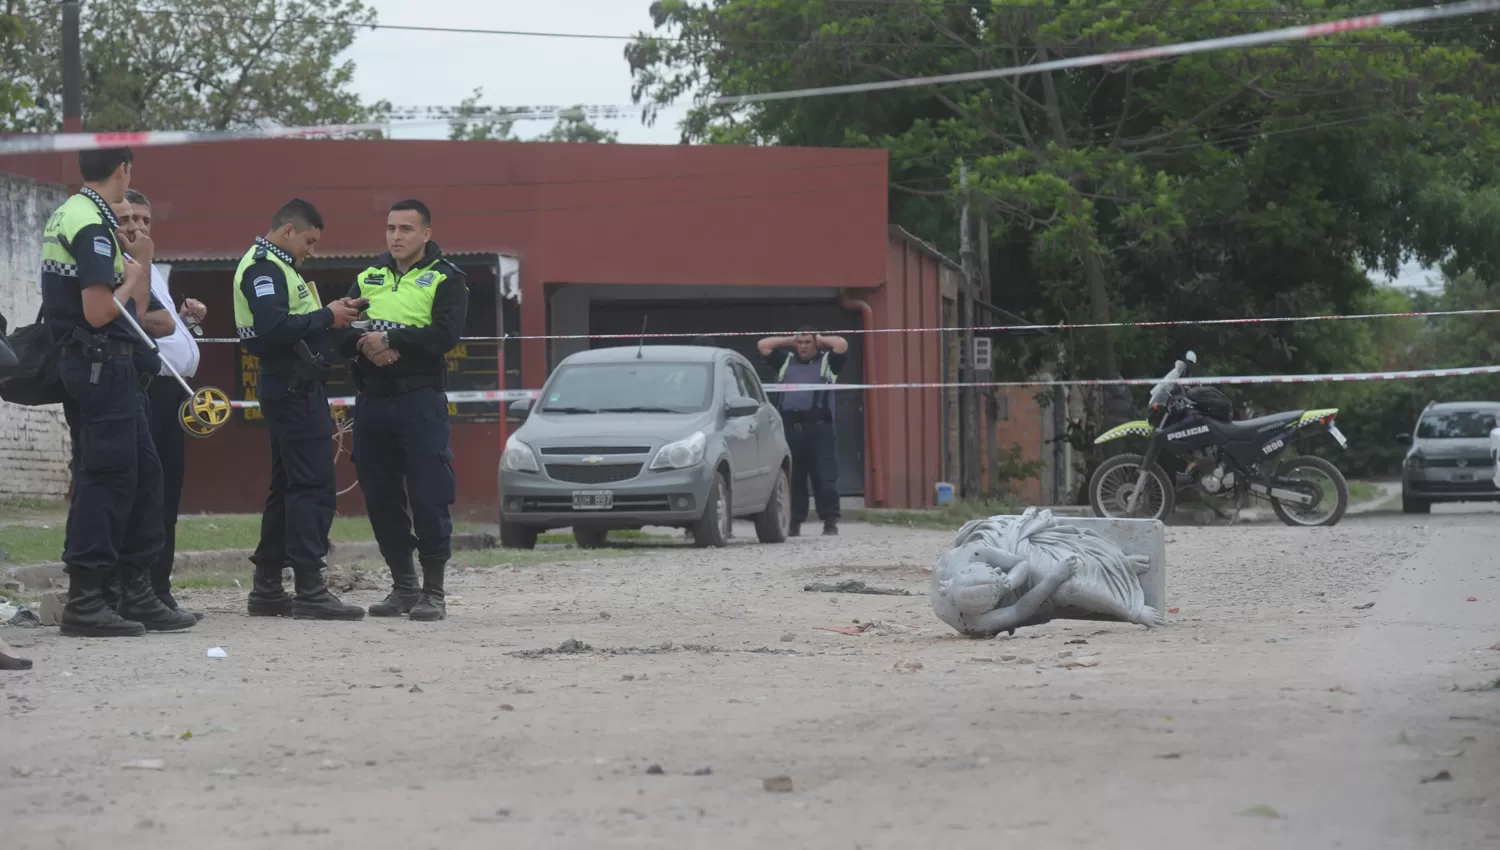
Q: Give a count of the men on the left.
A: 5